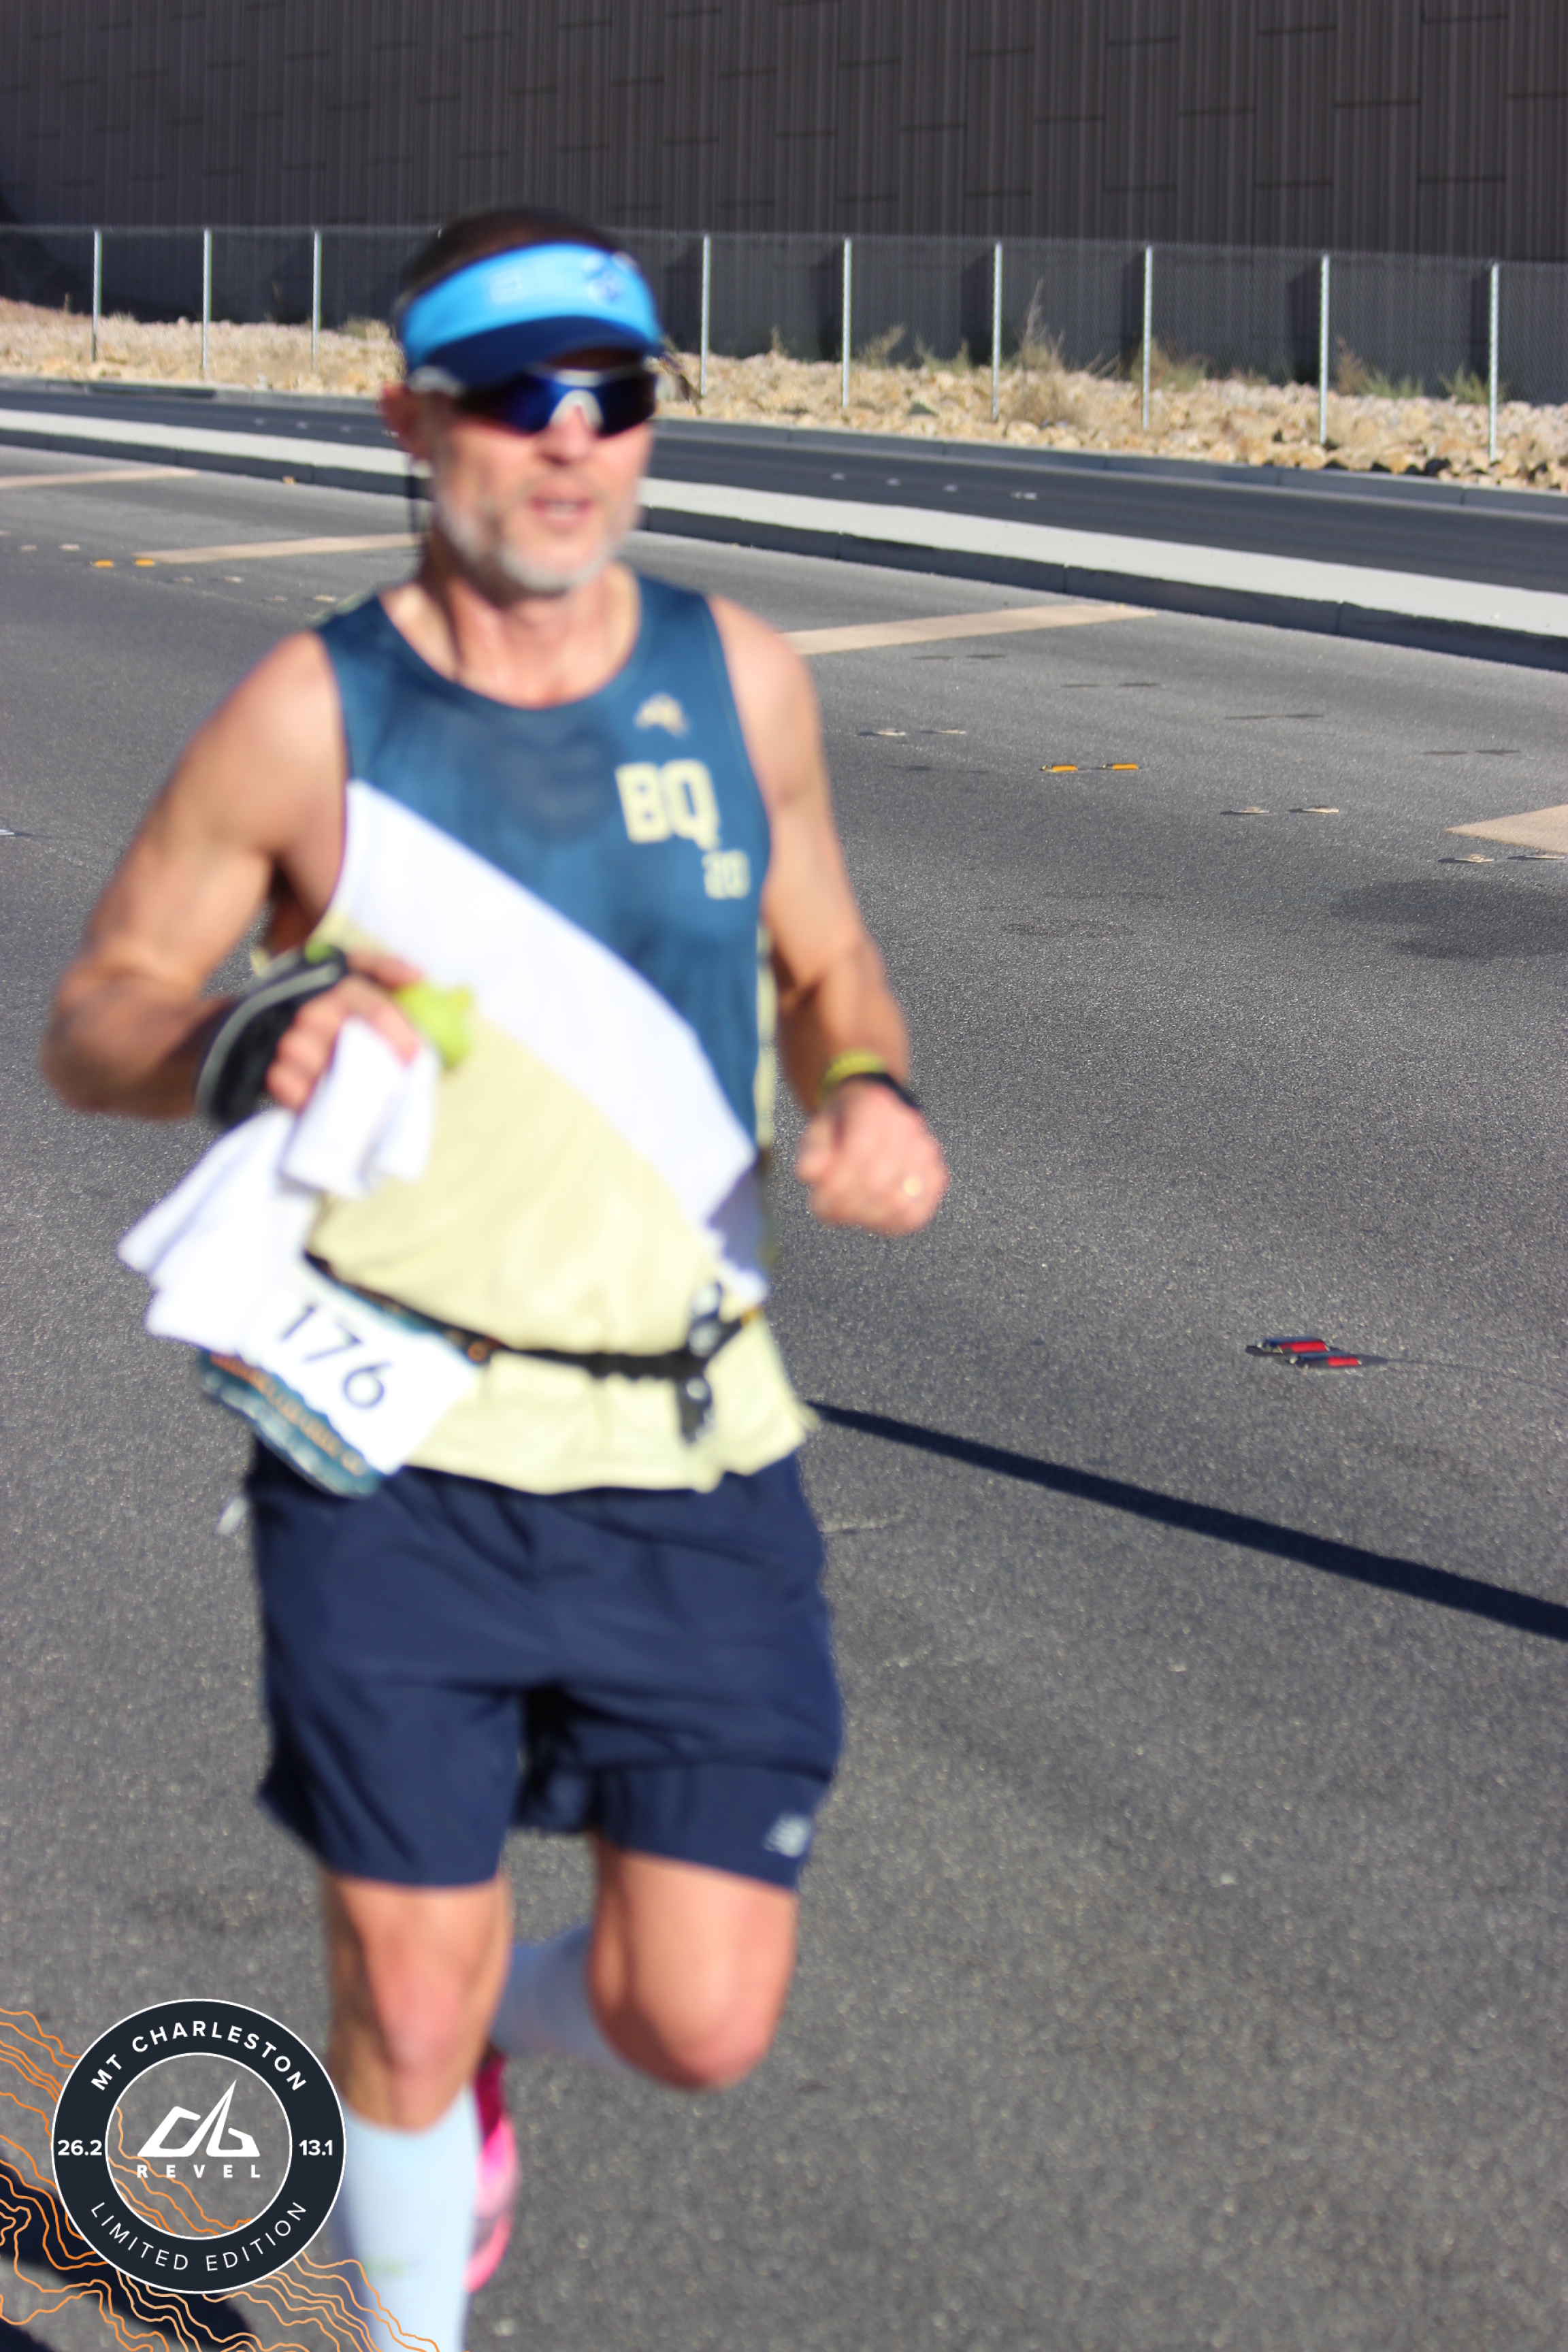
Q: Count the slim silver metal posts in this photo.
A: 9